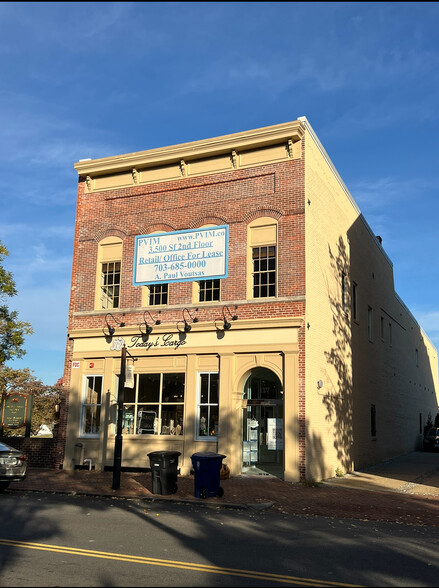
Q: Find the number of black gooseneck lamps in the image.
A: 4